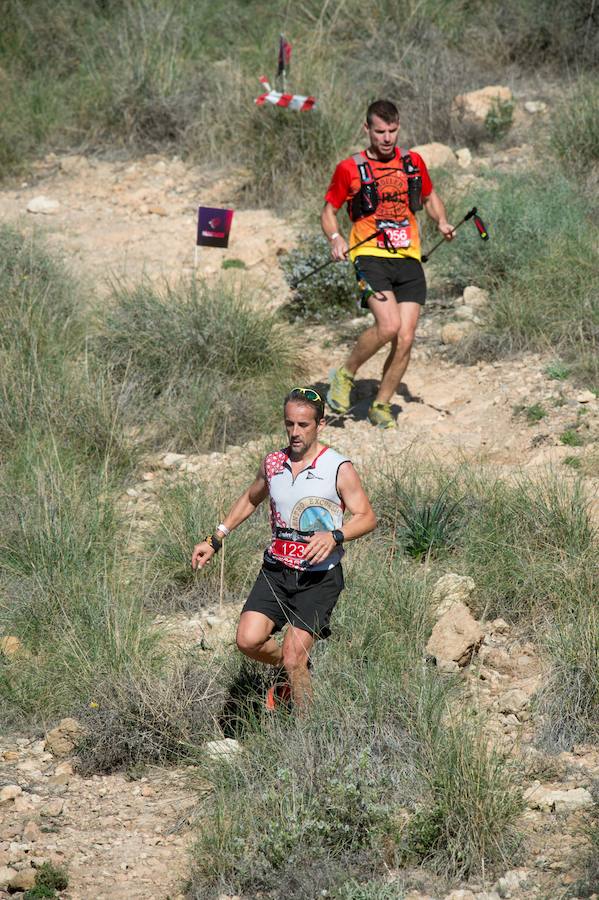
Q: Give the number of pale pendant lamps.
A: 0